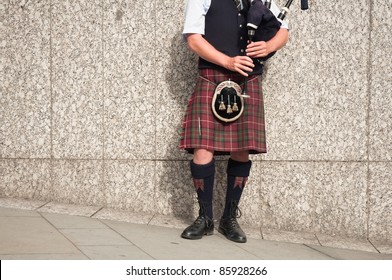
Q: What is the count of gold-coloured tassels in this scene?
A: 3